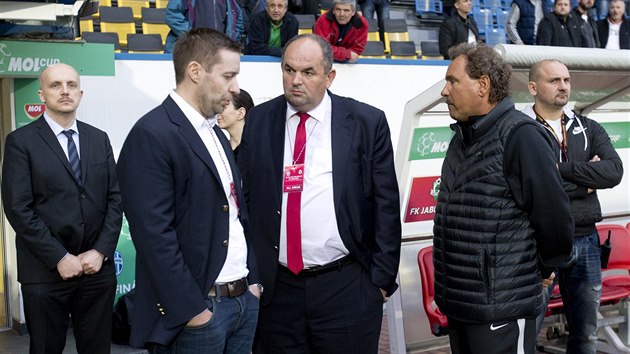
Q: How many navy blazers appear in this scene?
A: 2